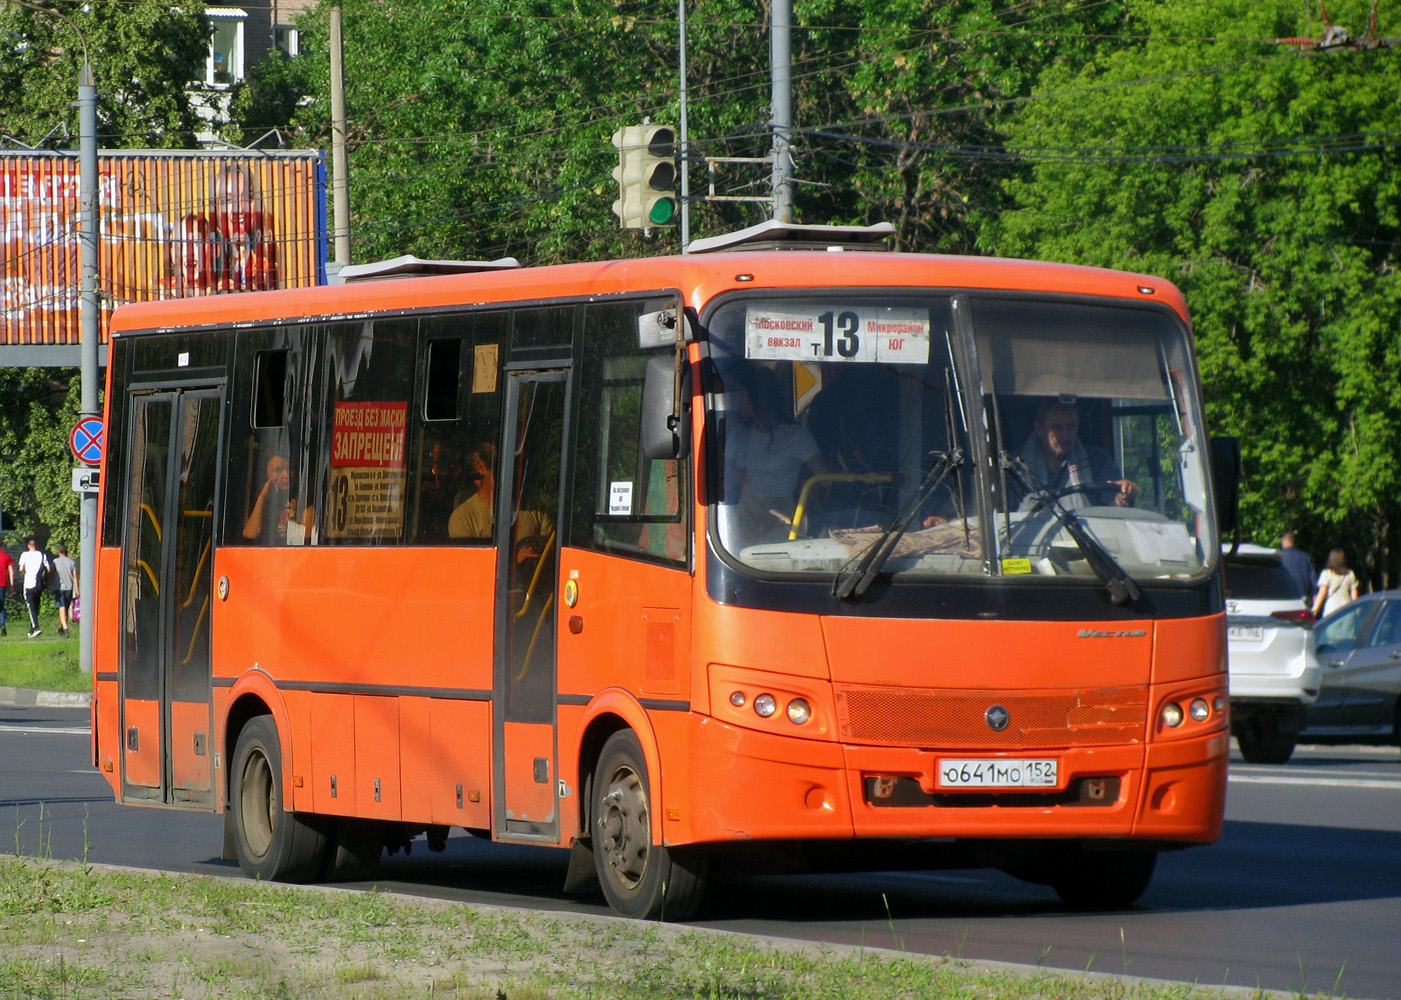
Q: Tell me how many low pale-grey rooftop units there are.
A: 2